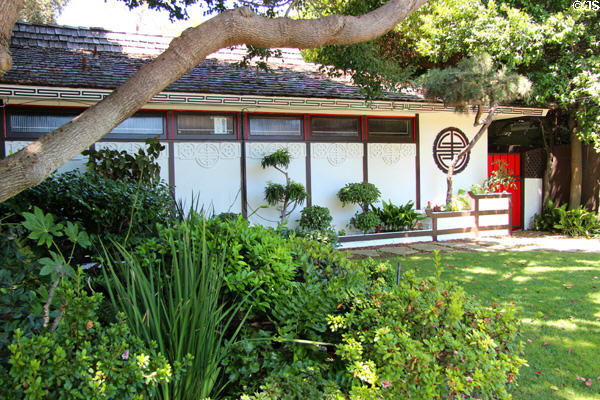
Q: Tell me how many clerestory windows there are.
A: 6